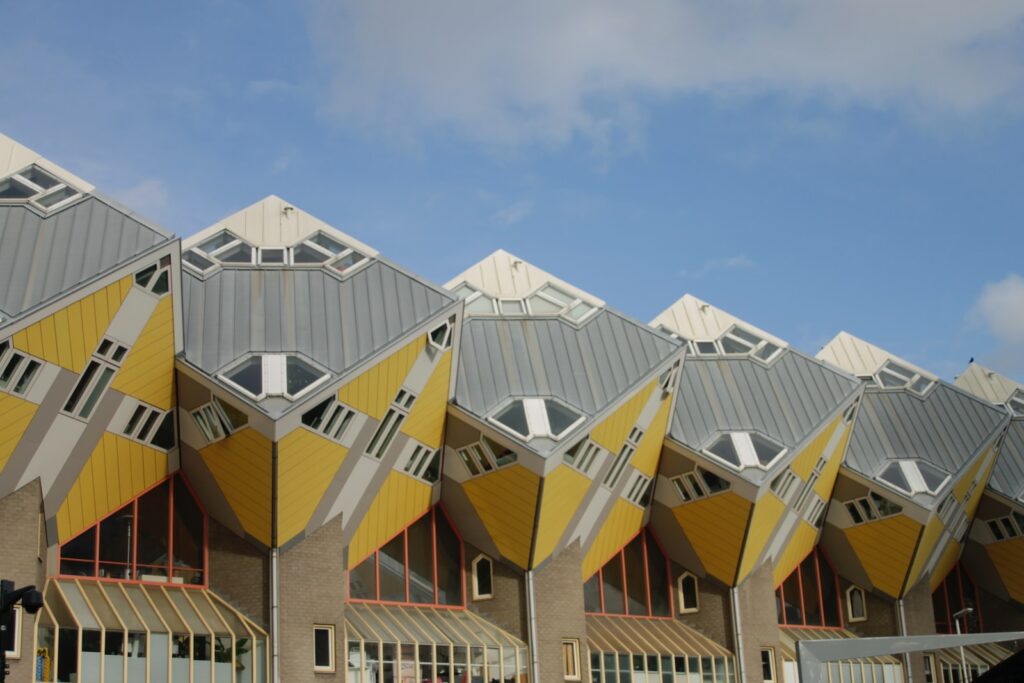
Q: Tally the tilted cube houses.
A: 6